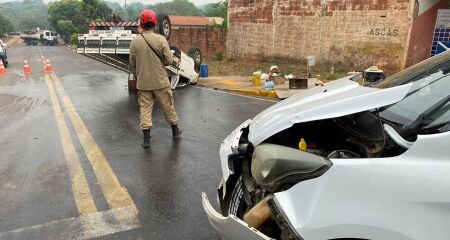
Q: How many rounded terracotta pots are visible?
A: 0